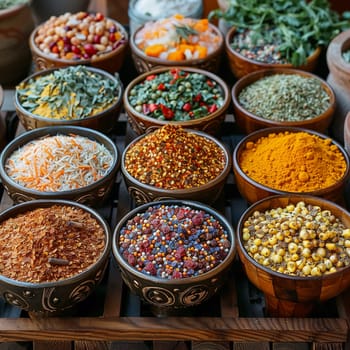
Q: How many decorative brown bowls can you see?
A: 12